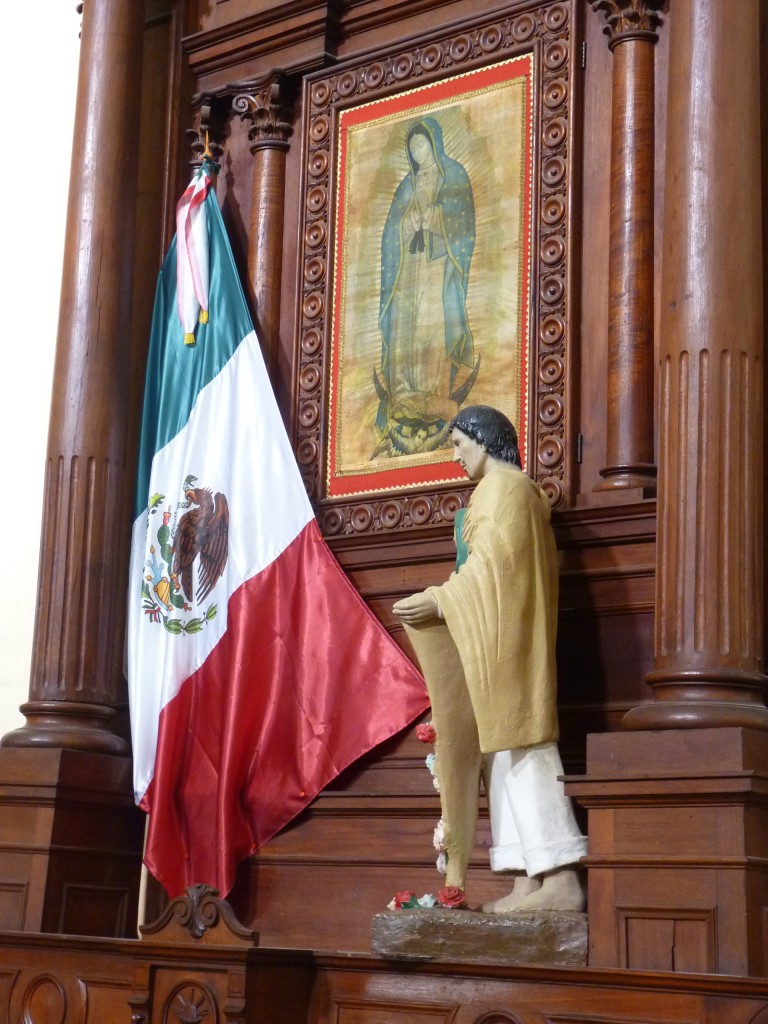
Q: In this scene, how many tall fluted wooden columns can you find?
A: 2